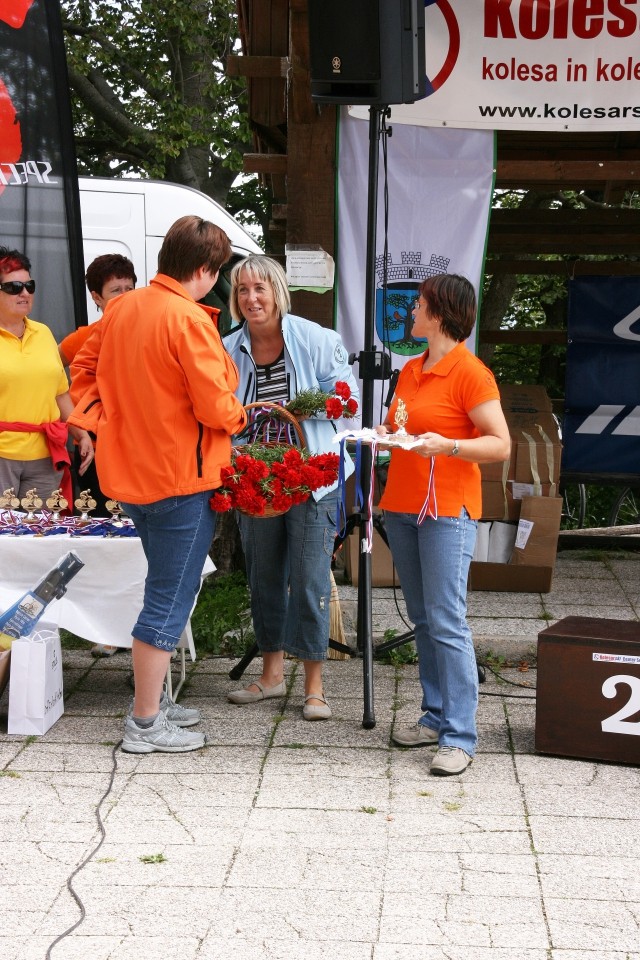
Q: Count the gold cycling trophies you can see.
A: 6